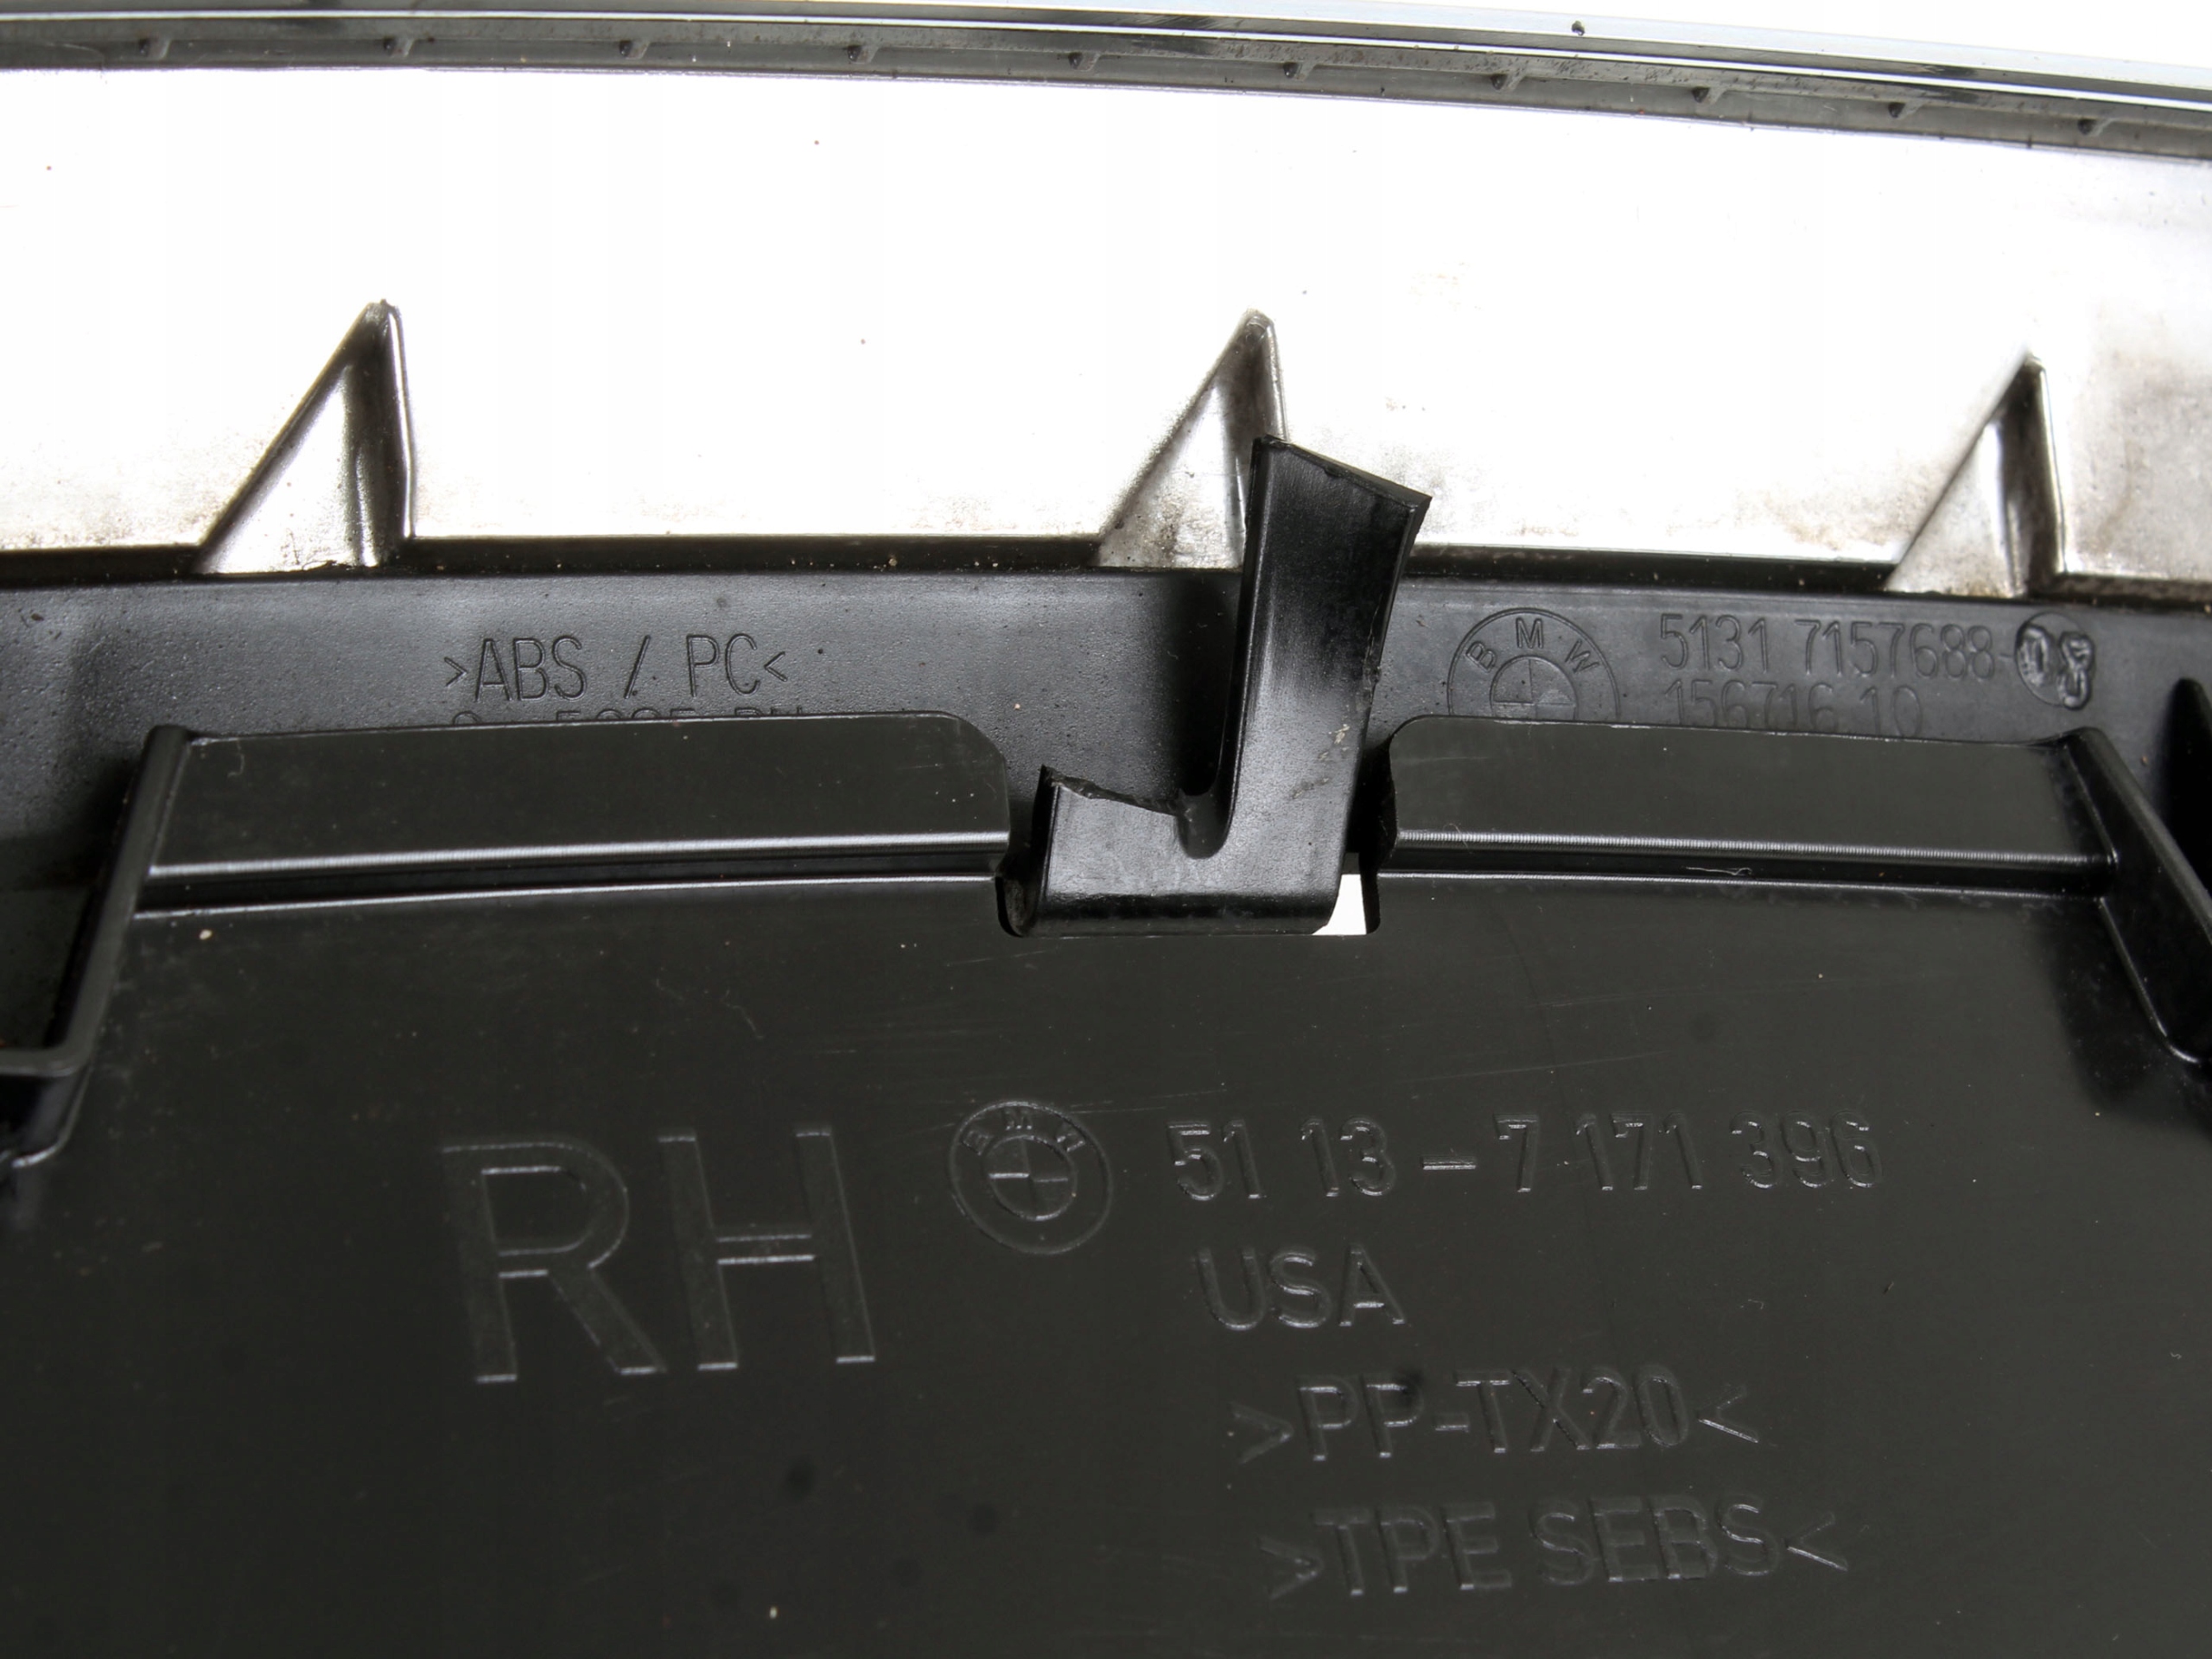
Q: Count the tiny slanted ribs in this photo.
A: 10